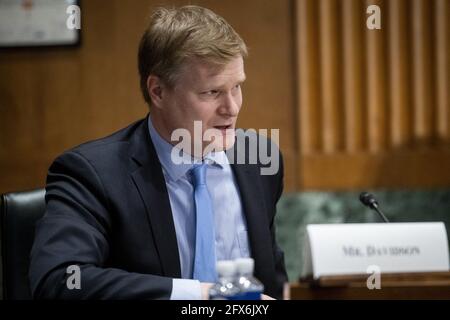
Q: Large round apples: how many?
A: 0